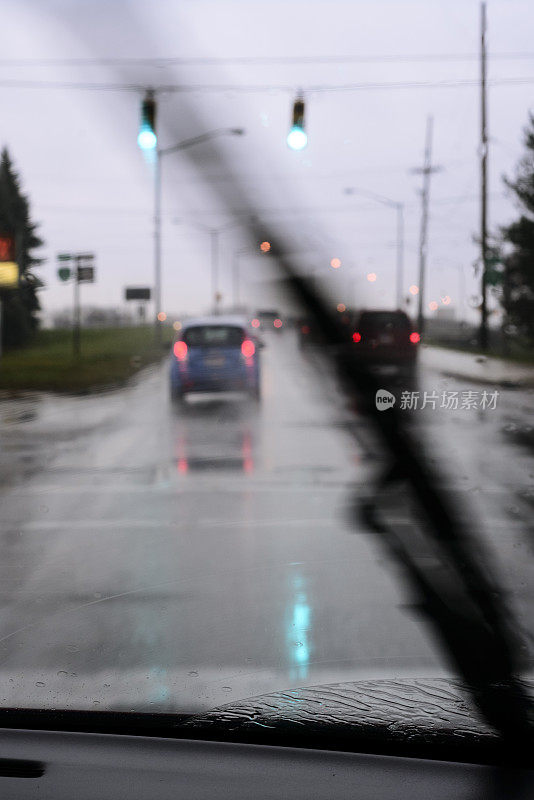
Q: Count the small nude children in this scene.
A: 0